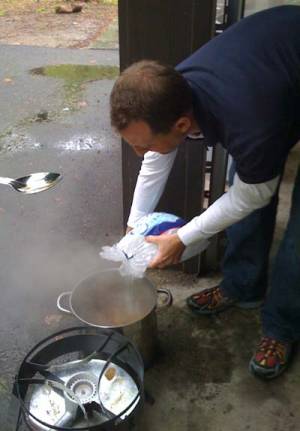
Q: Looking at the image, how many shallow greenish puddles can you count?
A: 1